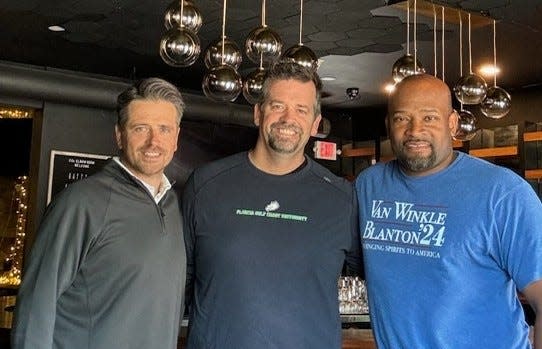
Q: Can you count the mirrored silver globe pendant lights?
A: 11